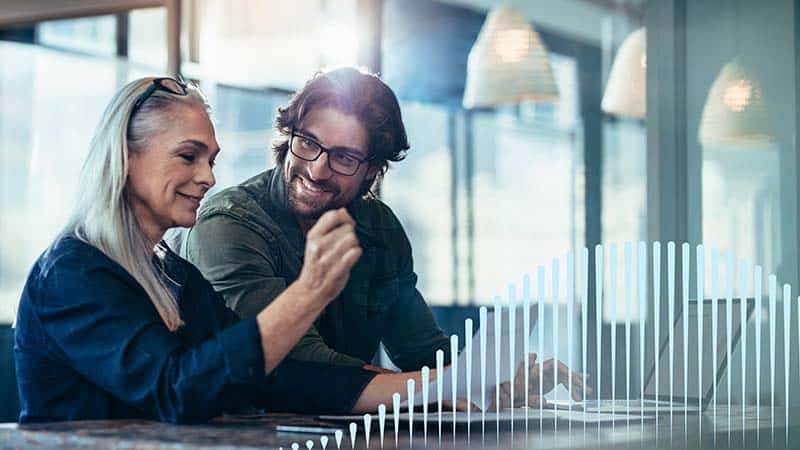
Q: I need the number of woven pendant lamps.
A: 3